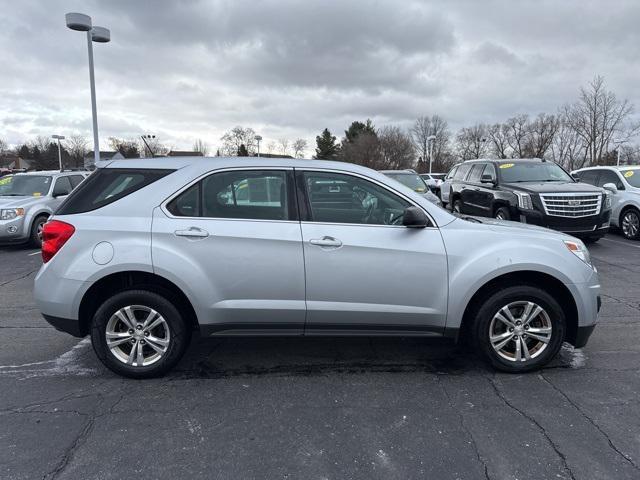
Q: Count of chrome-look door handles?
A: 2